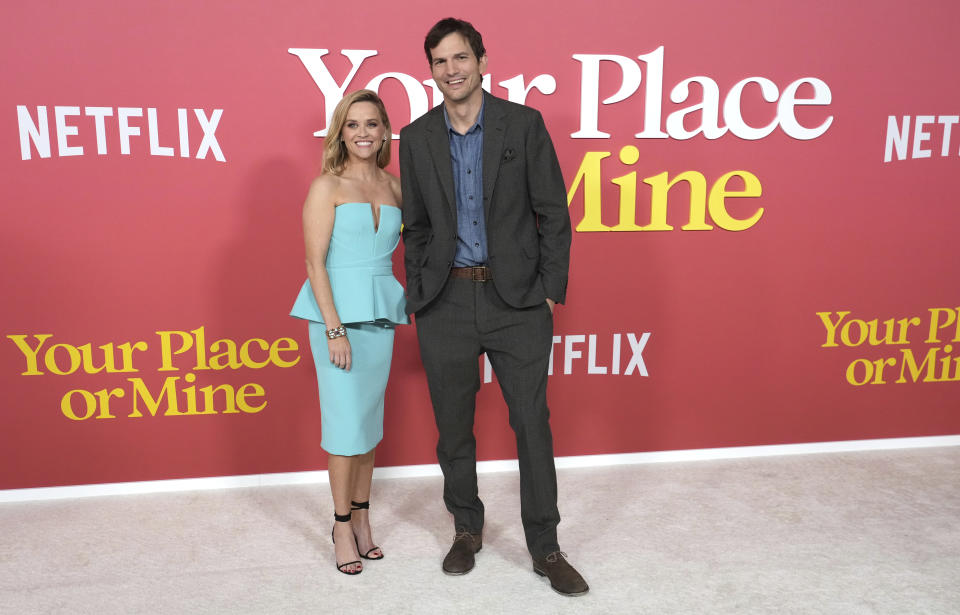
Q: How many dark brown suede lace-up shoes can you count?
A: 2